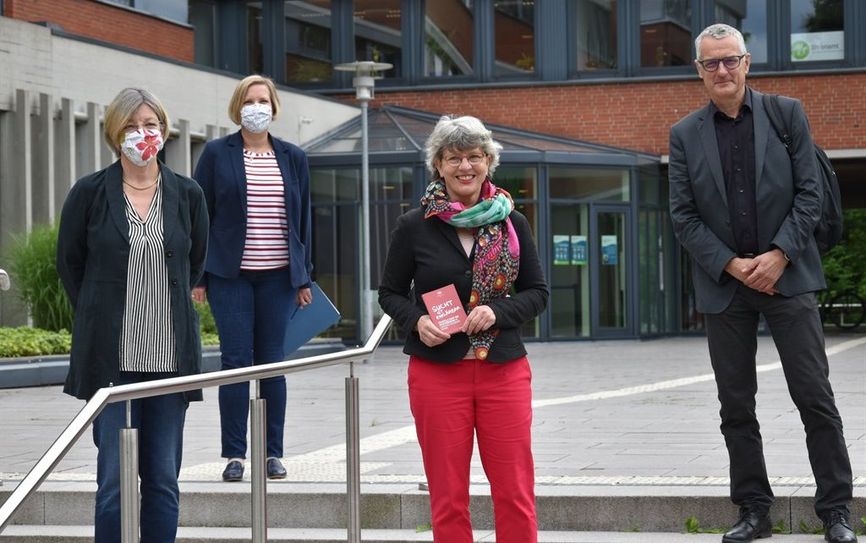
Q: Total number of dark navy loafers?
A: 2